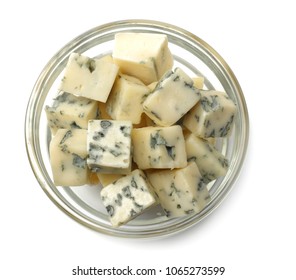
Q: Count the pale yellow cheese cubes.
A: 12